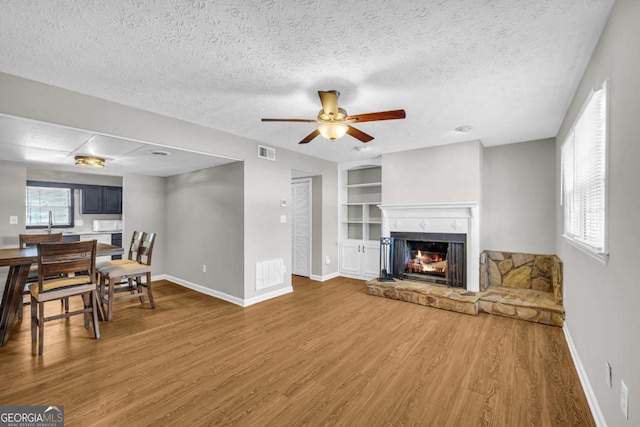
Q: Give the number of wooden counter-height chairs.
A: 4